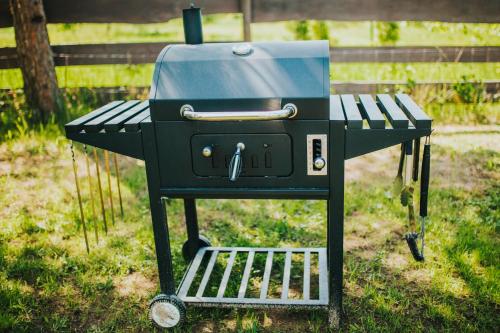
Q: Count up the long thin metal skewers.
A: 5